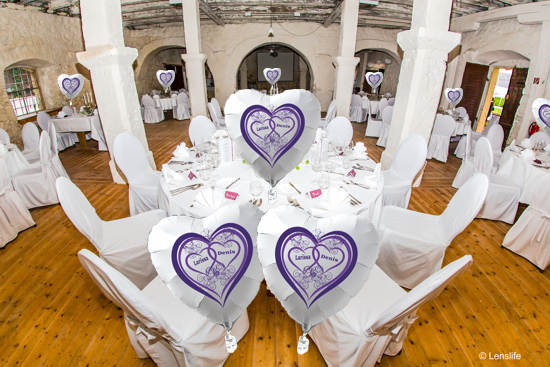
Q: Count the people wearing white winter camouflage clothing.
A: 0